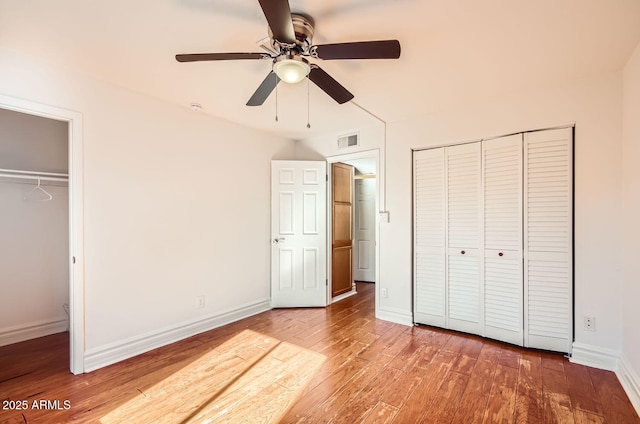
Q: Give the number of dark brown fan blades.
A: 5